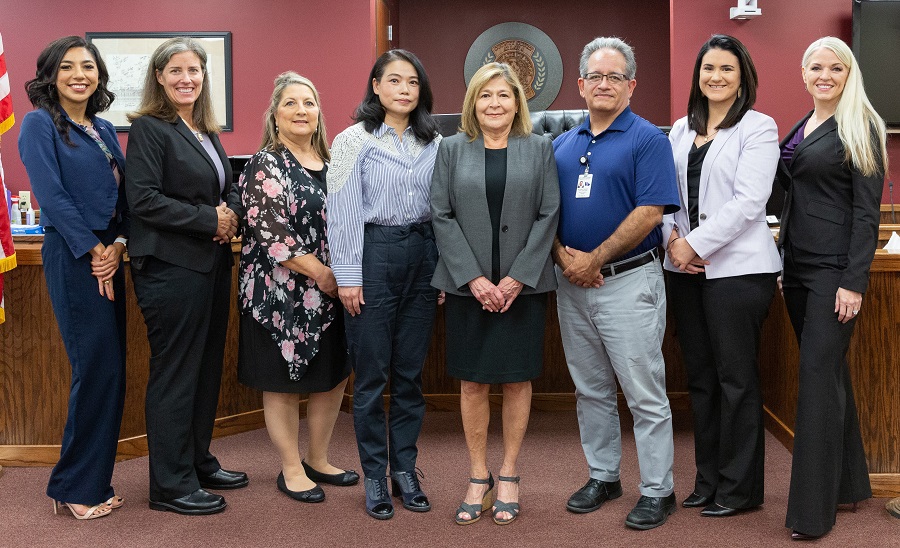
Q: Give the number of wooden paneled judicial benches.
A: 1